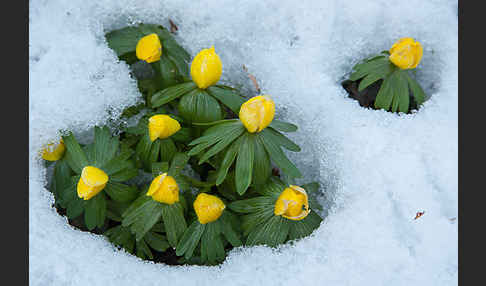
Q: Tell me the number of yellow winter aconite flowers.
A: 10